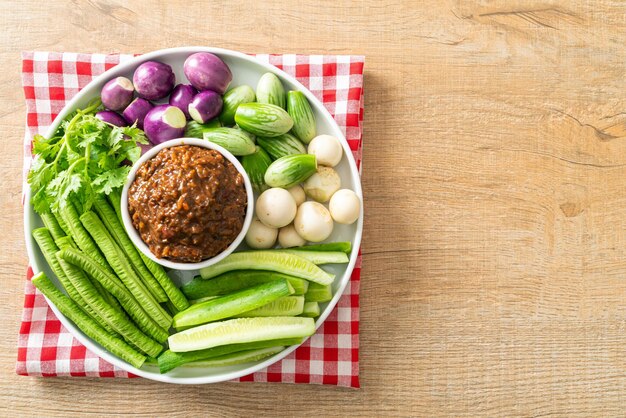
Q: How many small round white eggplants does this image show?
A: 8